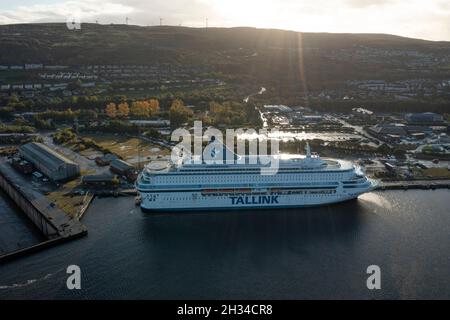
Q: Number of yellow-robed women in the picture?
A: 0